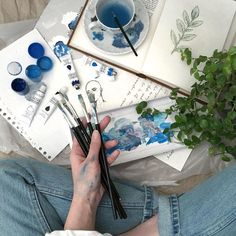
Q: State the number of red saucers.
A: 0